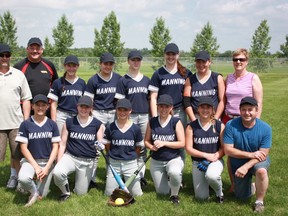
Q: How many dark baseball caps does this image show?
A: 13